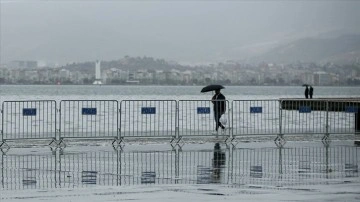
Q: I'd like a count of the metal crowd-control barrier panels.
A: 7